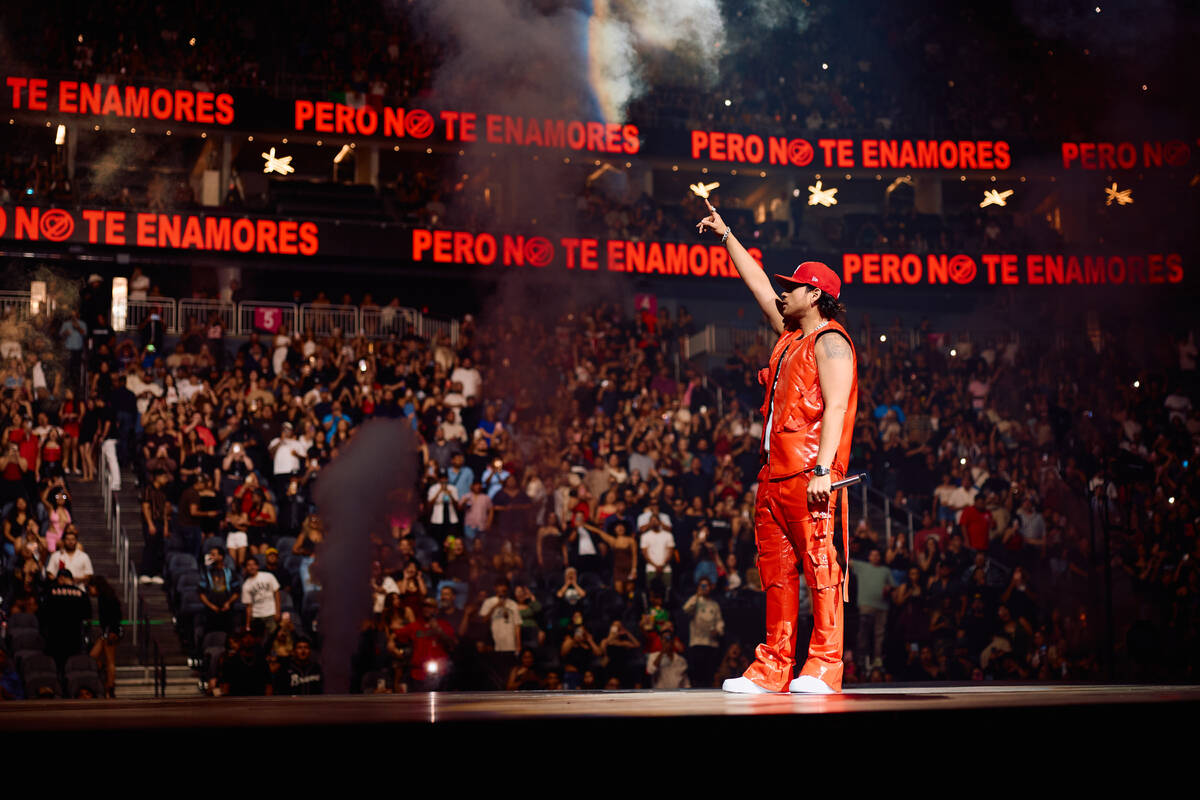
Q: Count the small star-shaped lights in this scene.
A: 5